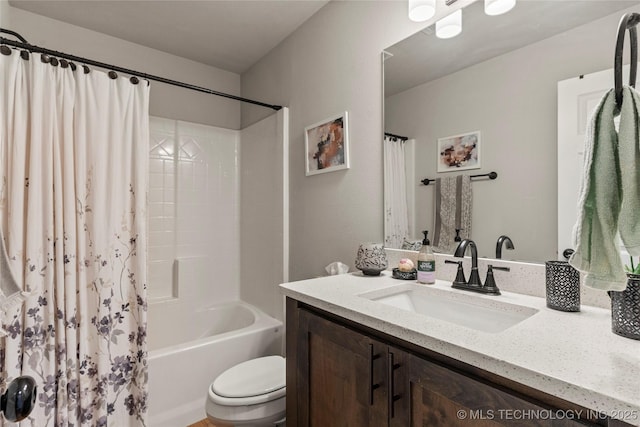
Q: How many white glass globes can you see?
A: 3